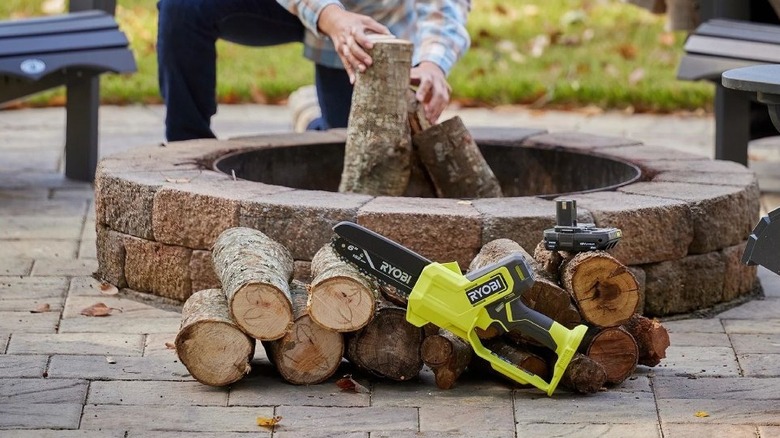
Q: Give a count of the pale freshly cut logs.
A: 4